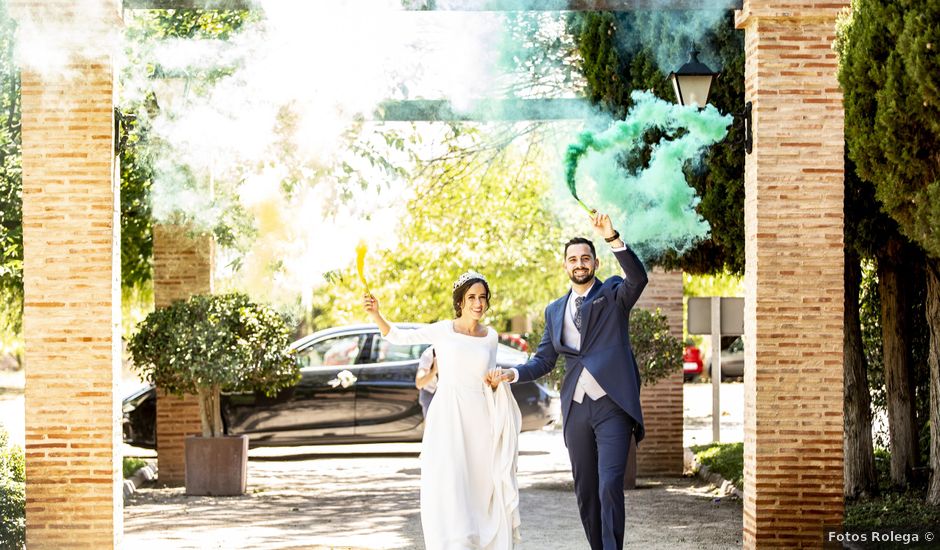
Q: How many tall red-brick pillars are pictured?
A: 4